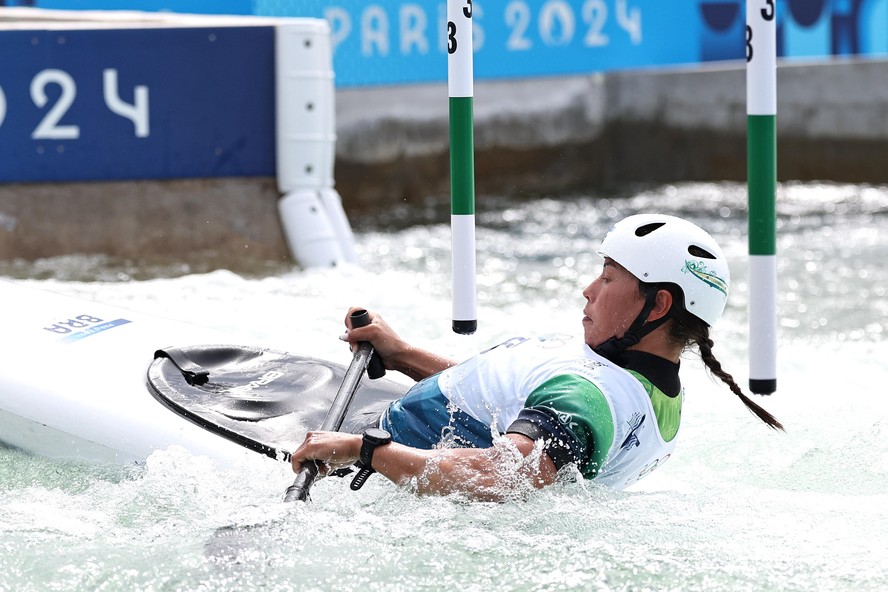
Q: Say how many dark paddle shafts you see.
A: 1